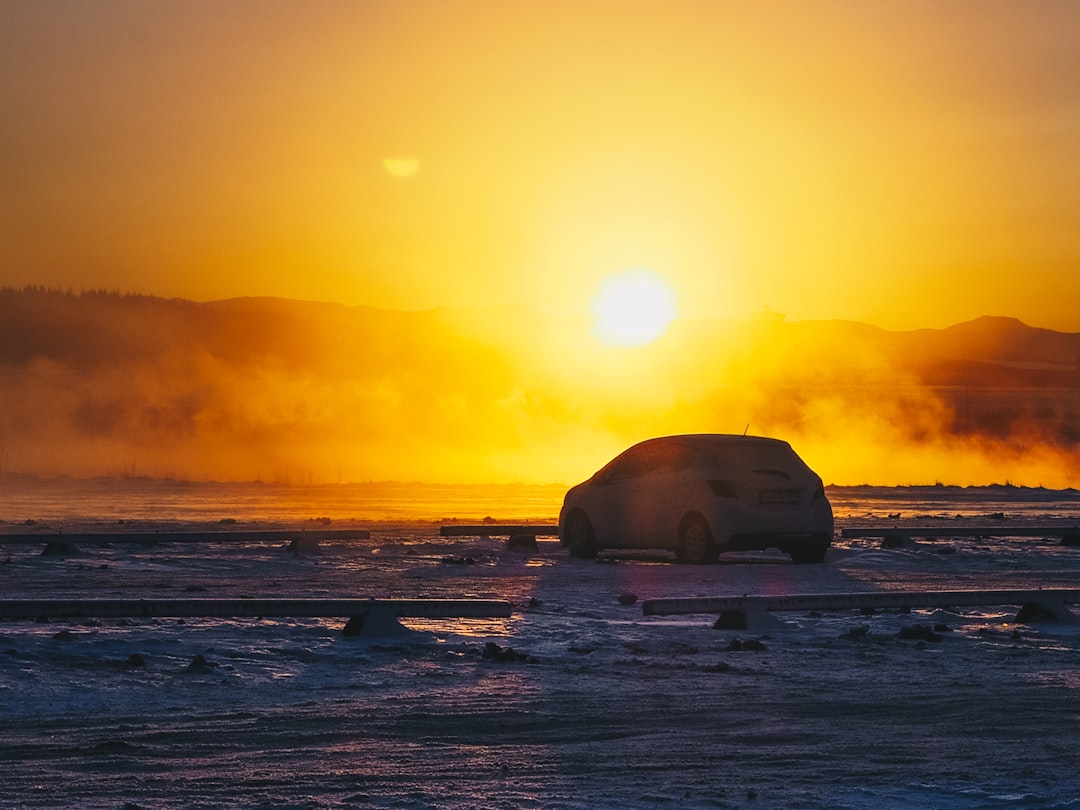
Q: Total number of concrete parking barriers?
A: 5